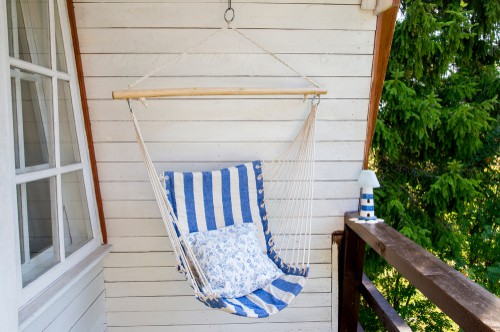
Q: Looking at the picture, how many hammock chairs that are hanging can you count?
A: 1